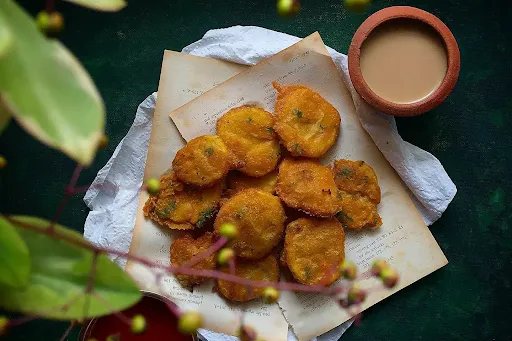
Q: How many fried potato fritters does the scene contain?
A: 11